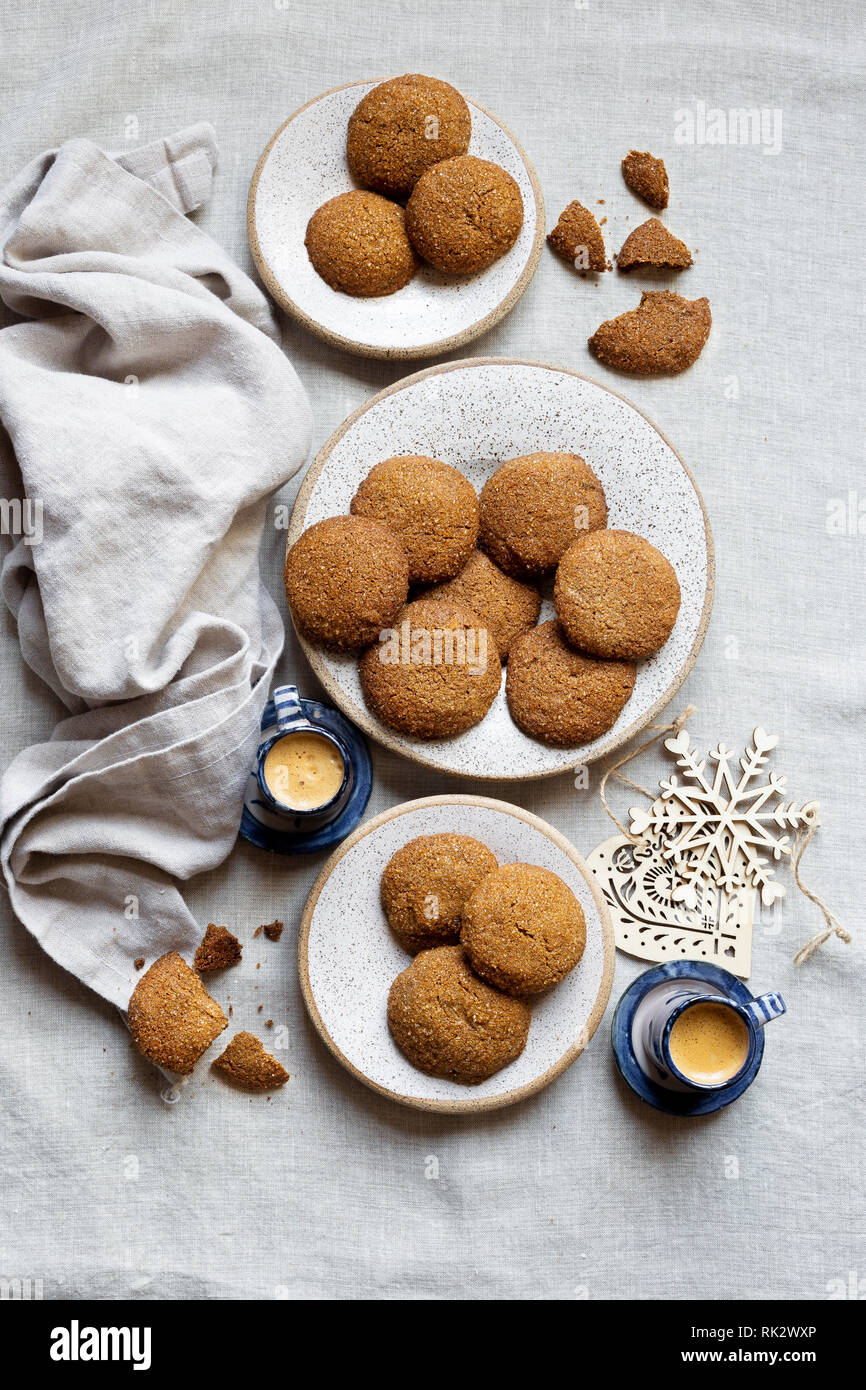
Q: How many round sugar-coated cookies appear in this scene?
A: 13